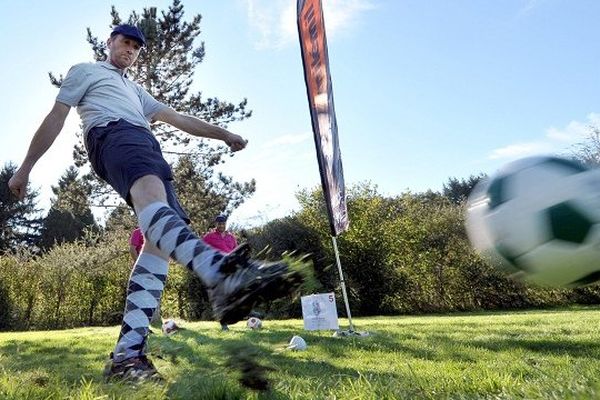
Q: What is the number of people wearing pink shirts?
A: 2